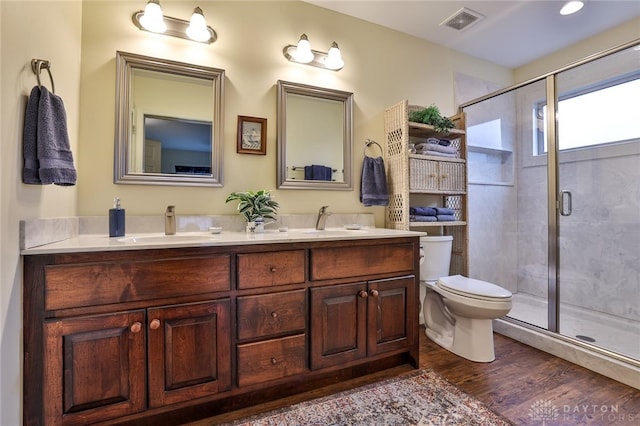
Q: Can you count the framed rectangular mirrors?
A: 2